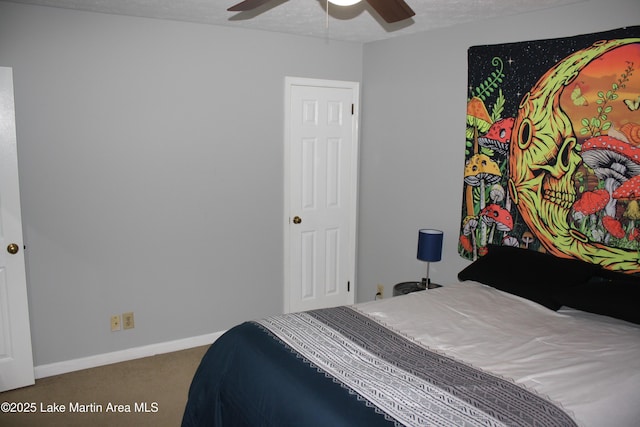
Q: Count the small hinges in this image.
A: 2